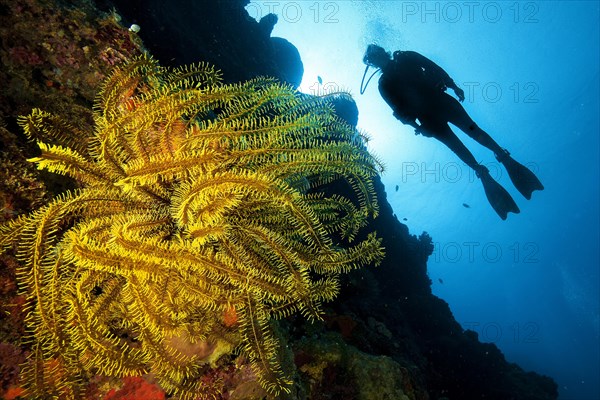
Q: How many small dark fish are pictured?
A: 5